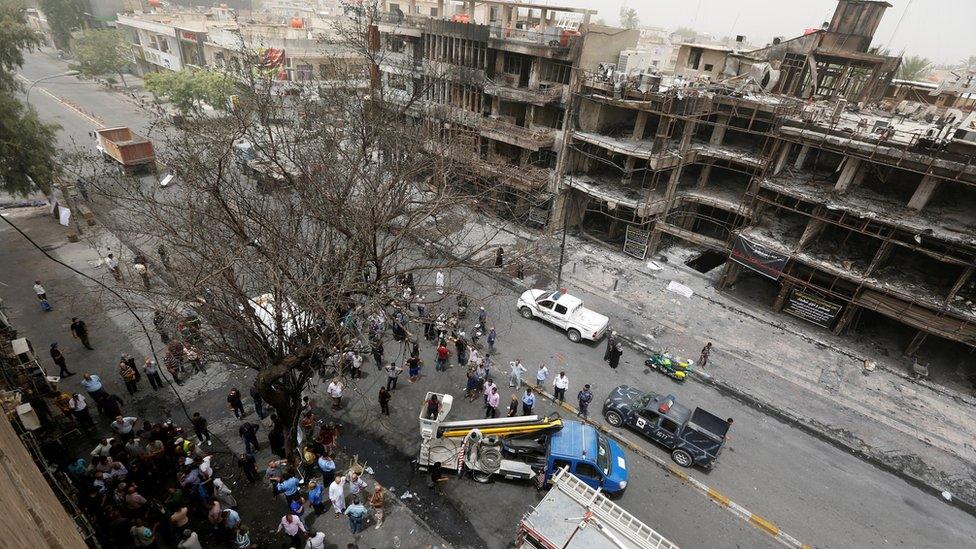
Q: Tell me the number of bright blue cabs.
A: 1